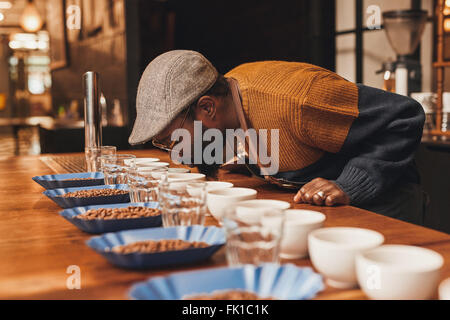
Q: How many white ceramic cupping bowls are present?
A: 11